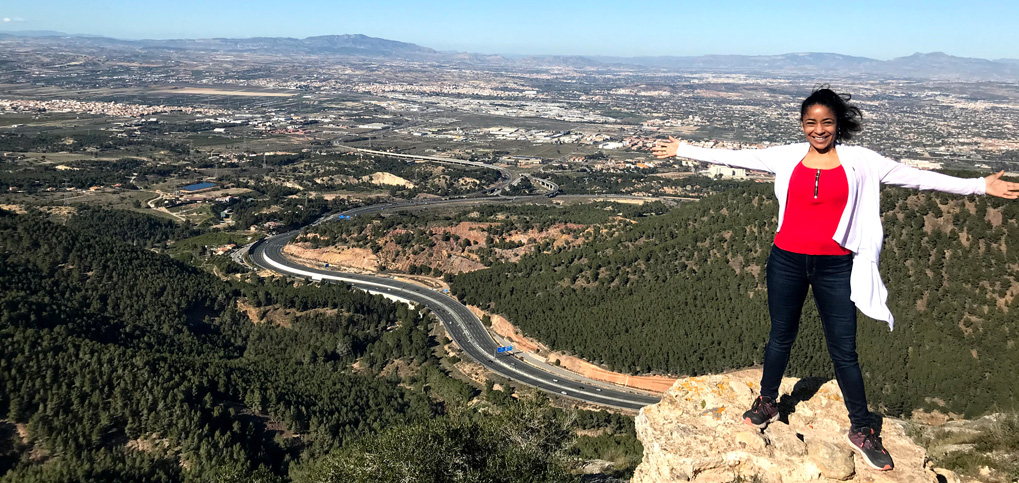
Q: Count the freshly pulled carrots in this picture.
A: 0